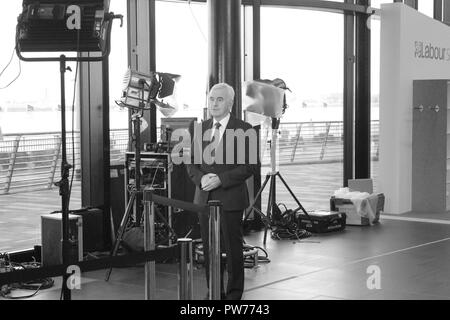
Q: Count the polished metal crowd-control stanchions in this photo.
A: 3